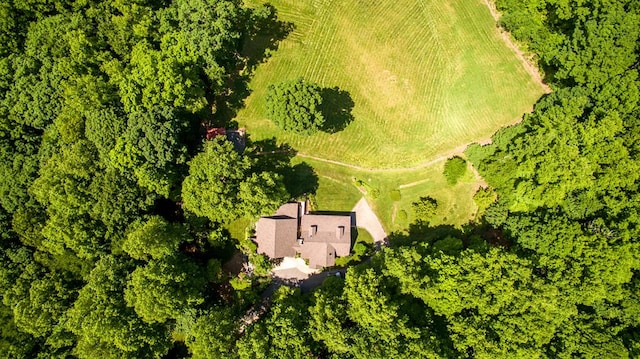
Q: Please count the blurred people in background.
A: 0